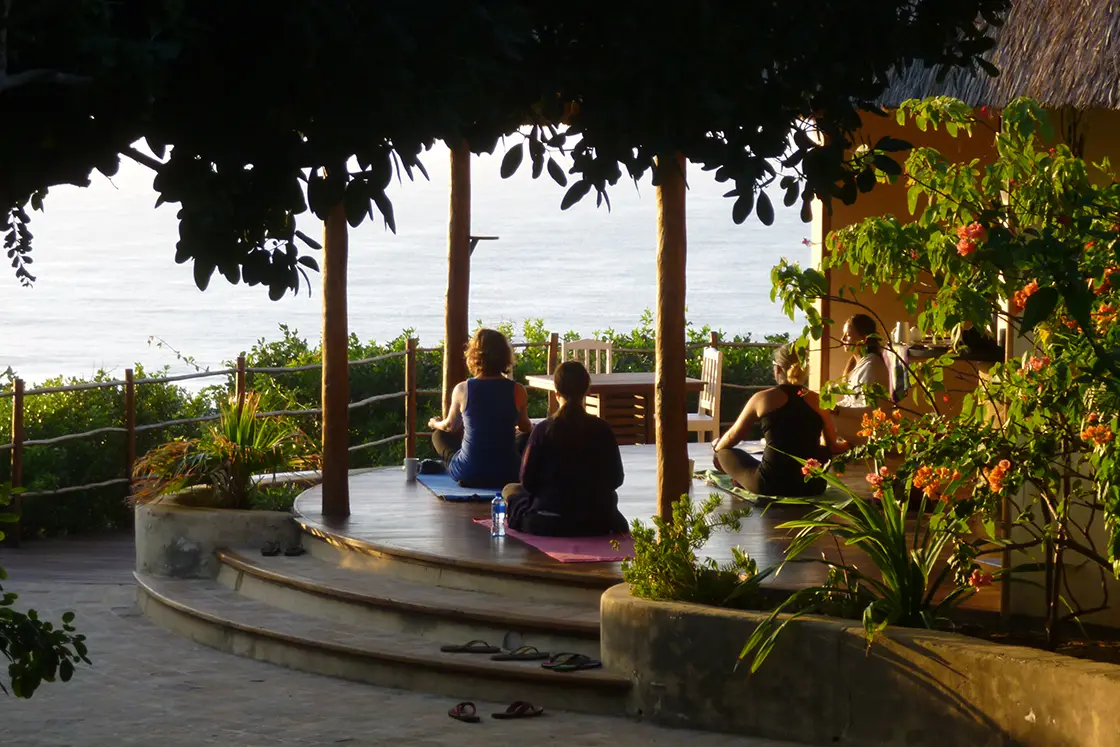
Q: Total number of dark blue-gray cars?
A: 0